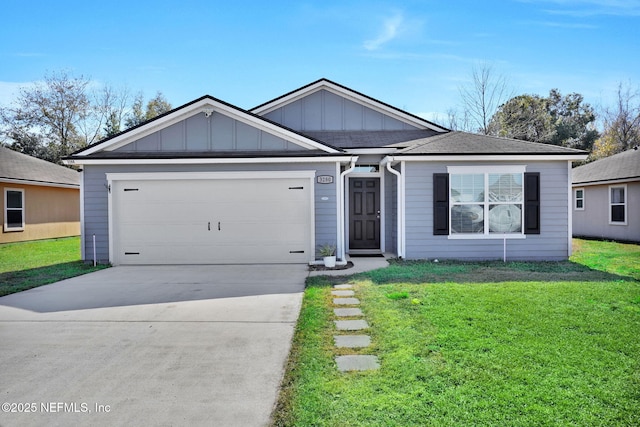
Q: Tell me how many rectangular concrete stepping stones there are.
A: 7